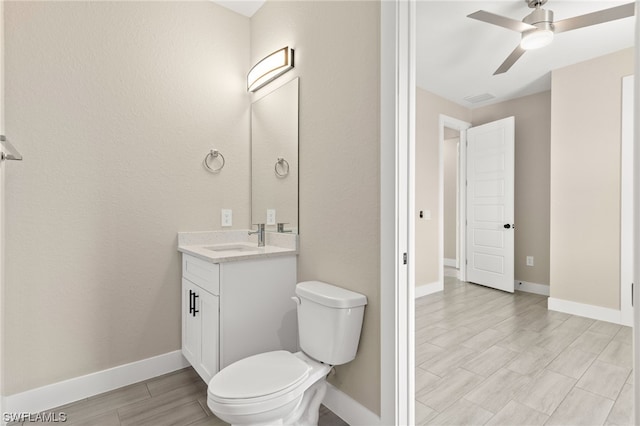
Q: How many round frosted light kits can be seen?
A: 1